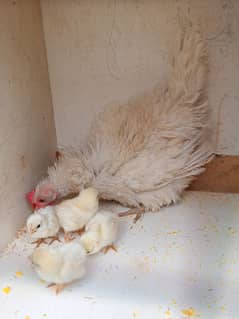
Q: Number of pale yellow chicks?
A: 4